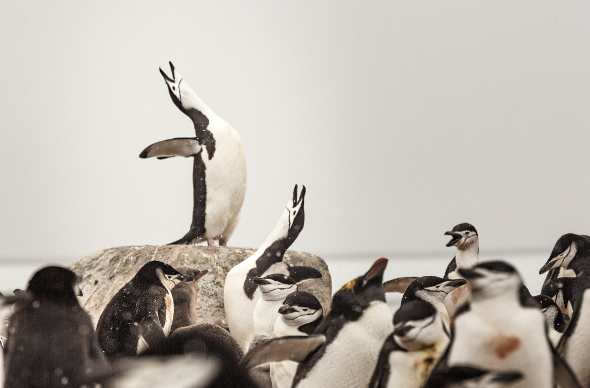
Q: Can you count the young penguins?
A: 1